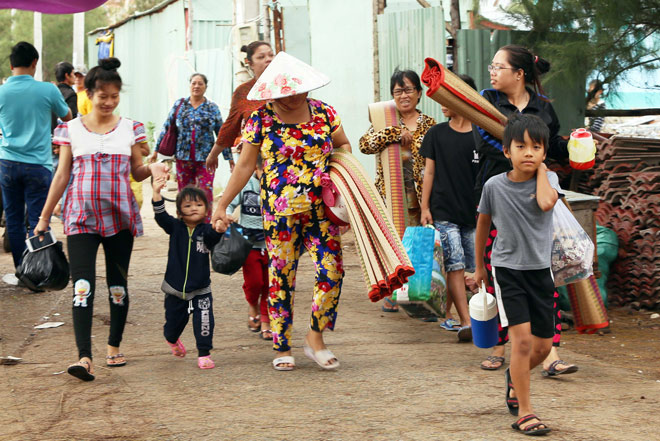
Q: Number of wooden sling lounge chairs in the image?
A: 0